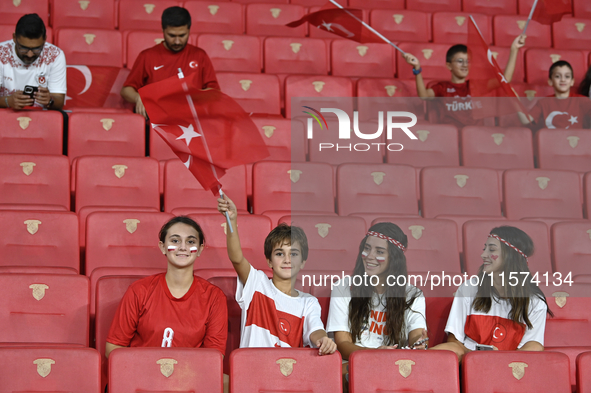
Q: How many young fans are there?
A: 6